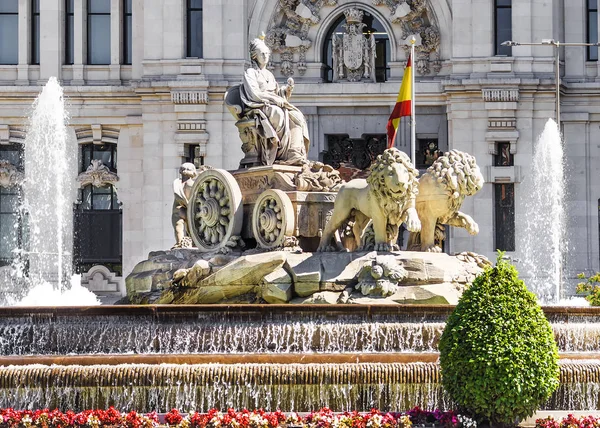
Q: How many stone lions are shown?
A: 2